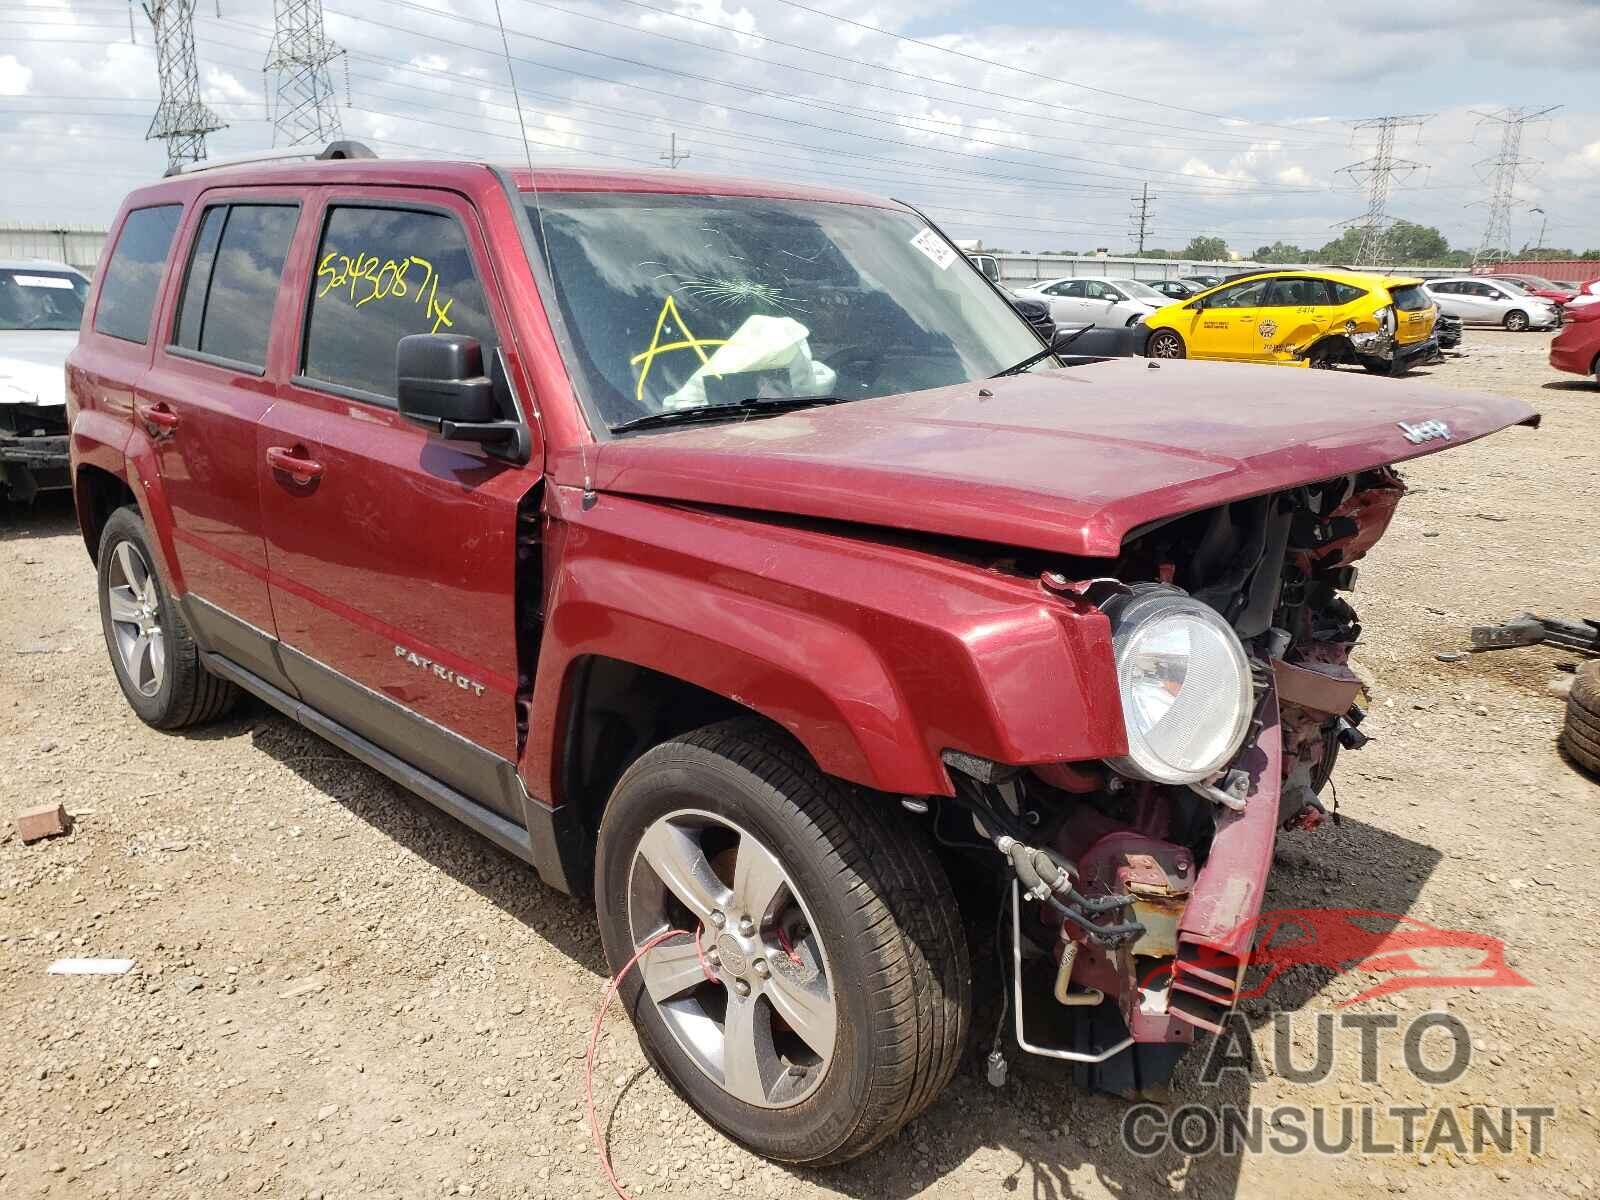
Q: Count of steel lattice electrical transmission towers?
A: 4